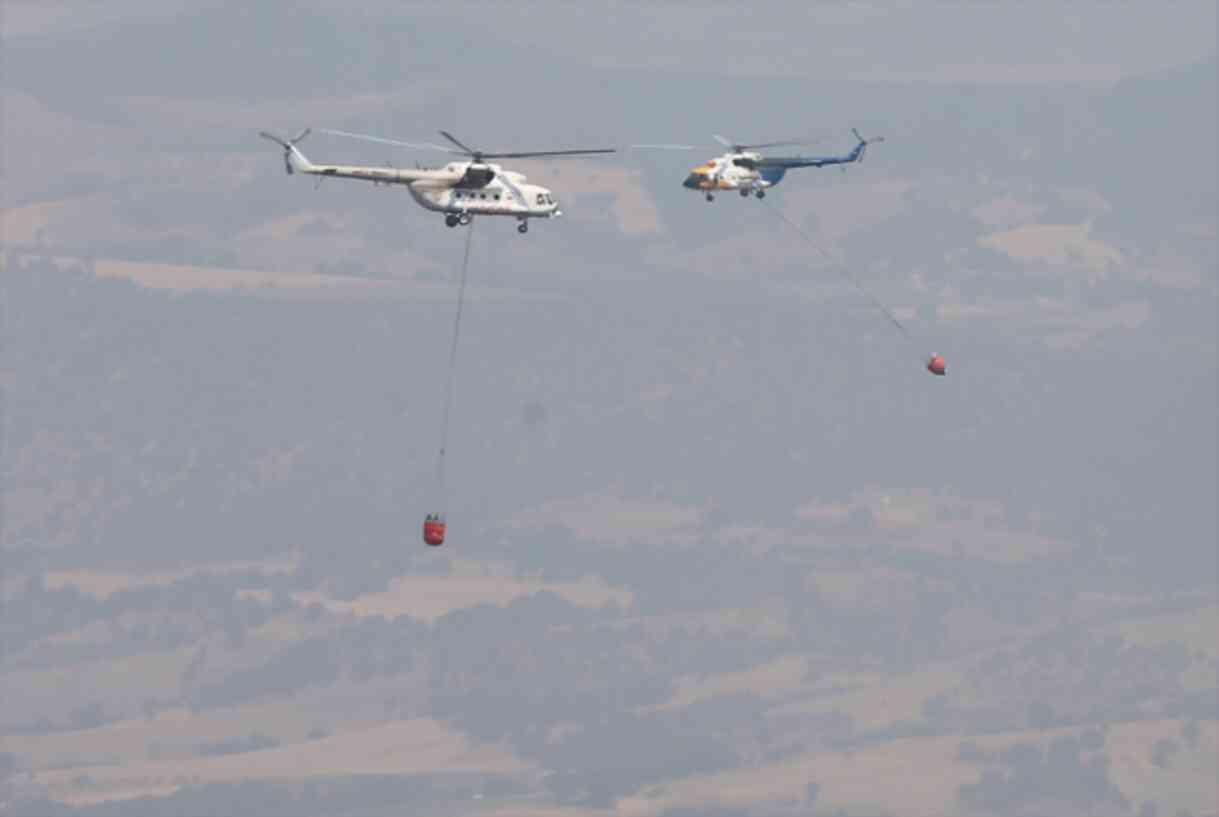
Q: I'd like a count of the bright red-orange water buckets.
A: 2